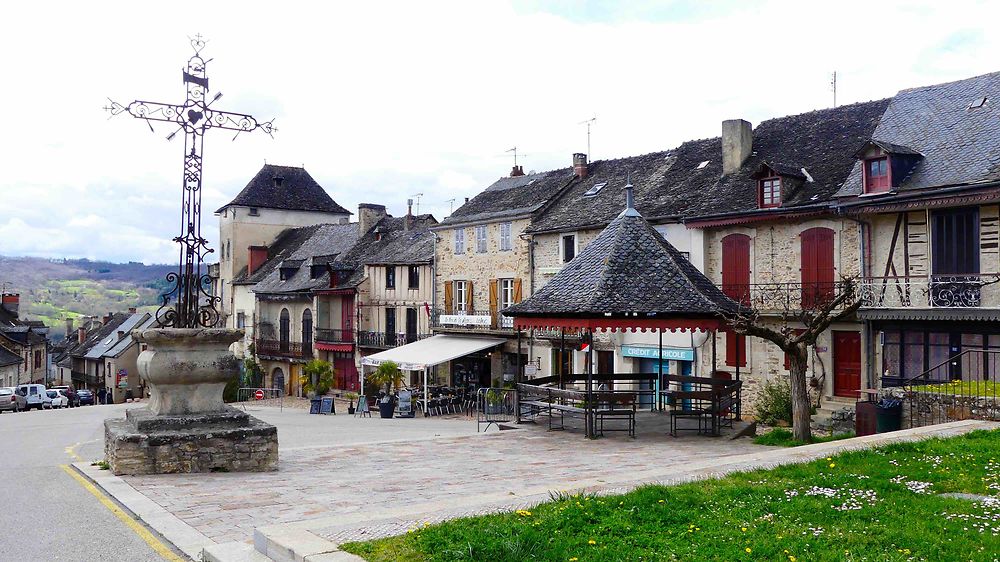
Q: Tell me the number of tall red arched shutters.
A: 2